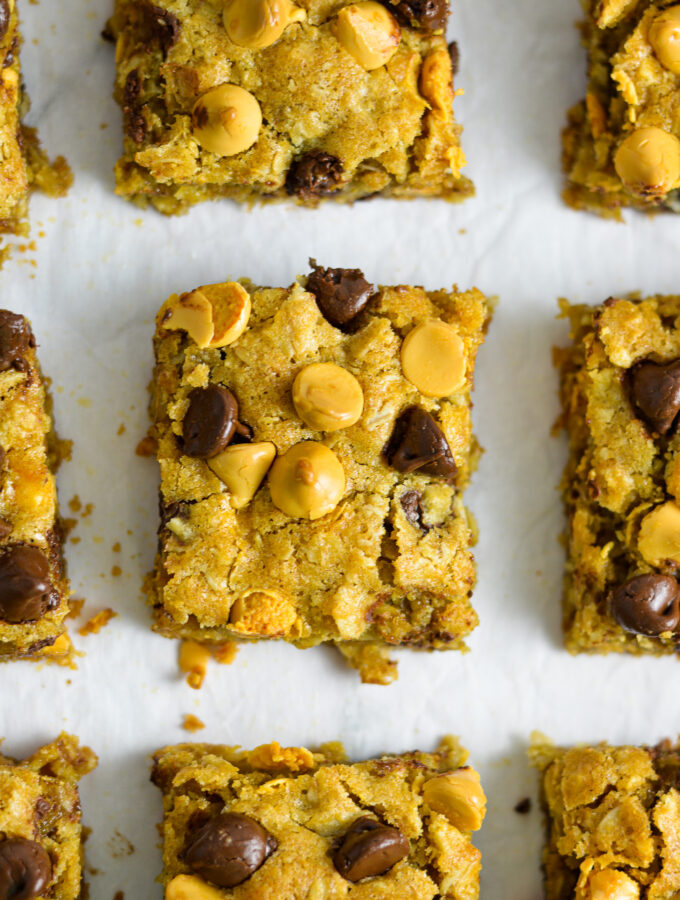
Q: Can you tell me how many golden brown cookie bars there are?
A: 9